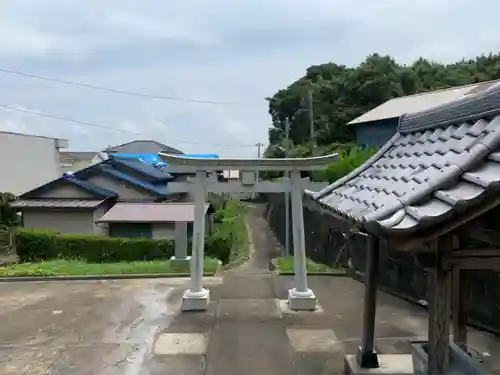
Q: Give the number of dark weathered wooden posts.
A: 3